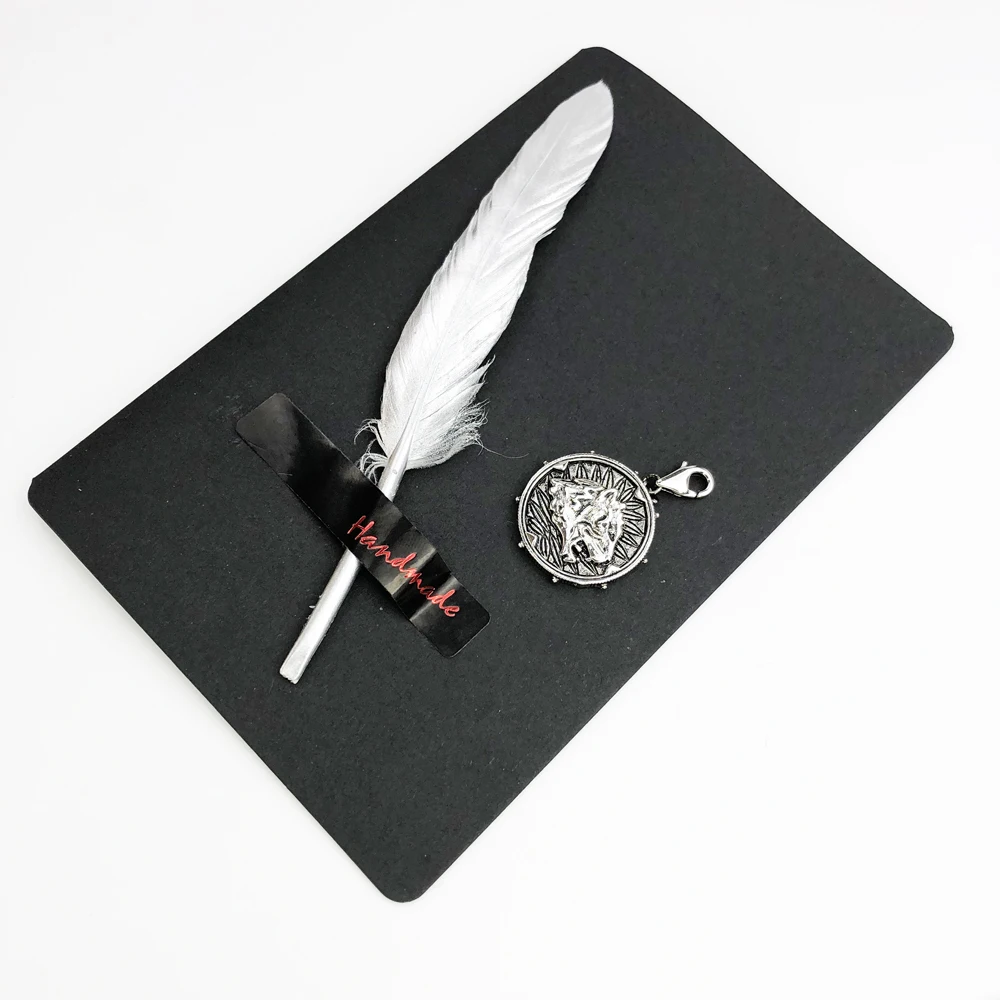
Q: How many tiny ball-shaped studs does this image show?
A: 10